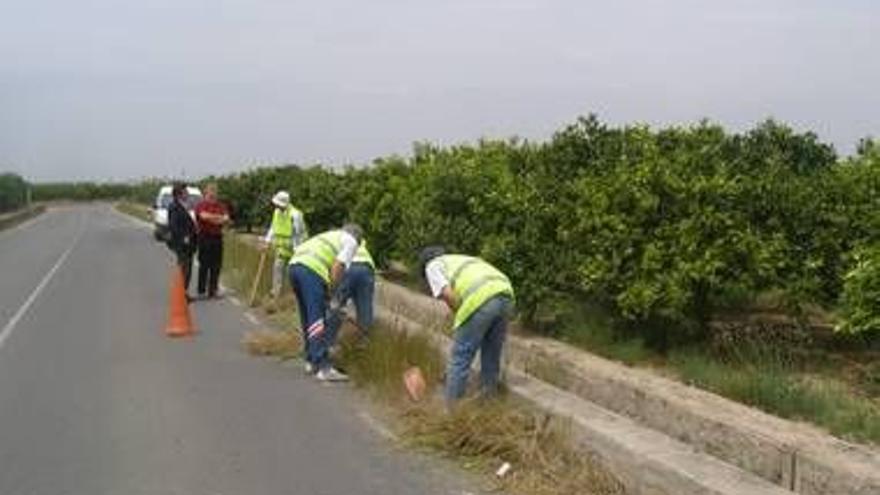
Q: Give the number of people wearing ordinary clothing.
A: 2